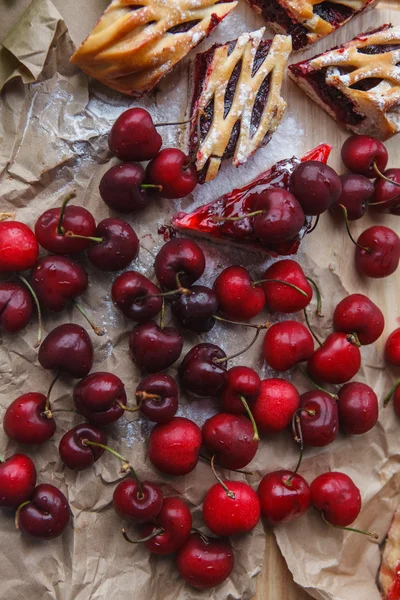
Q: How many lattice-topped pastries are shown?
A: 4